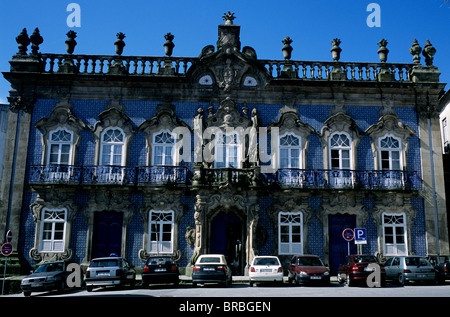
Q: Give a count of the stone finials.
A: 11